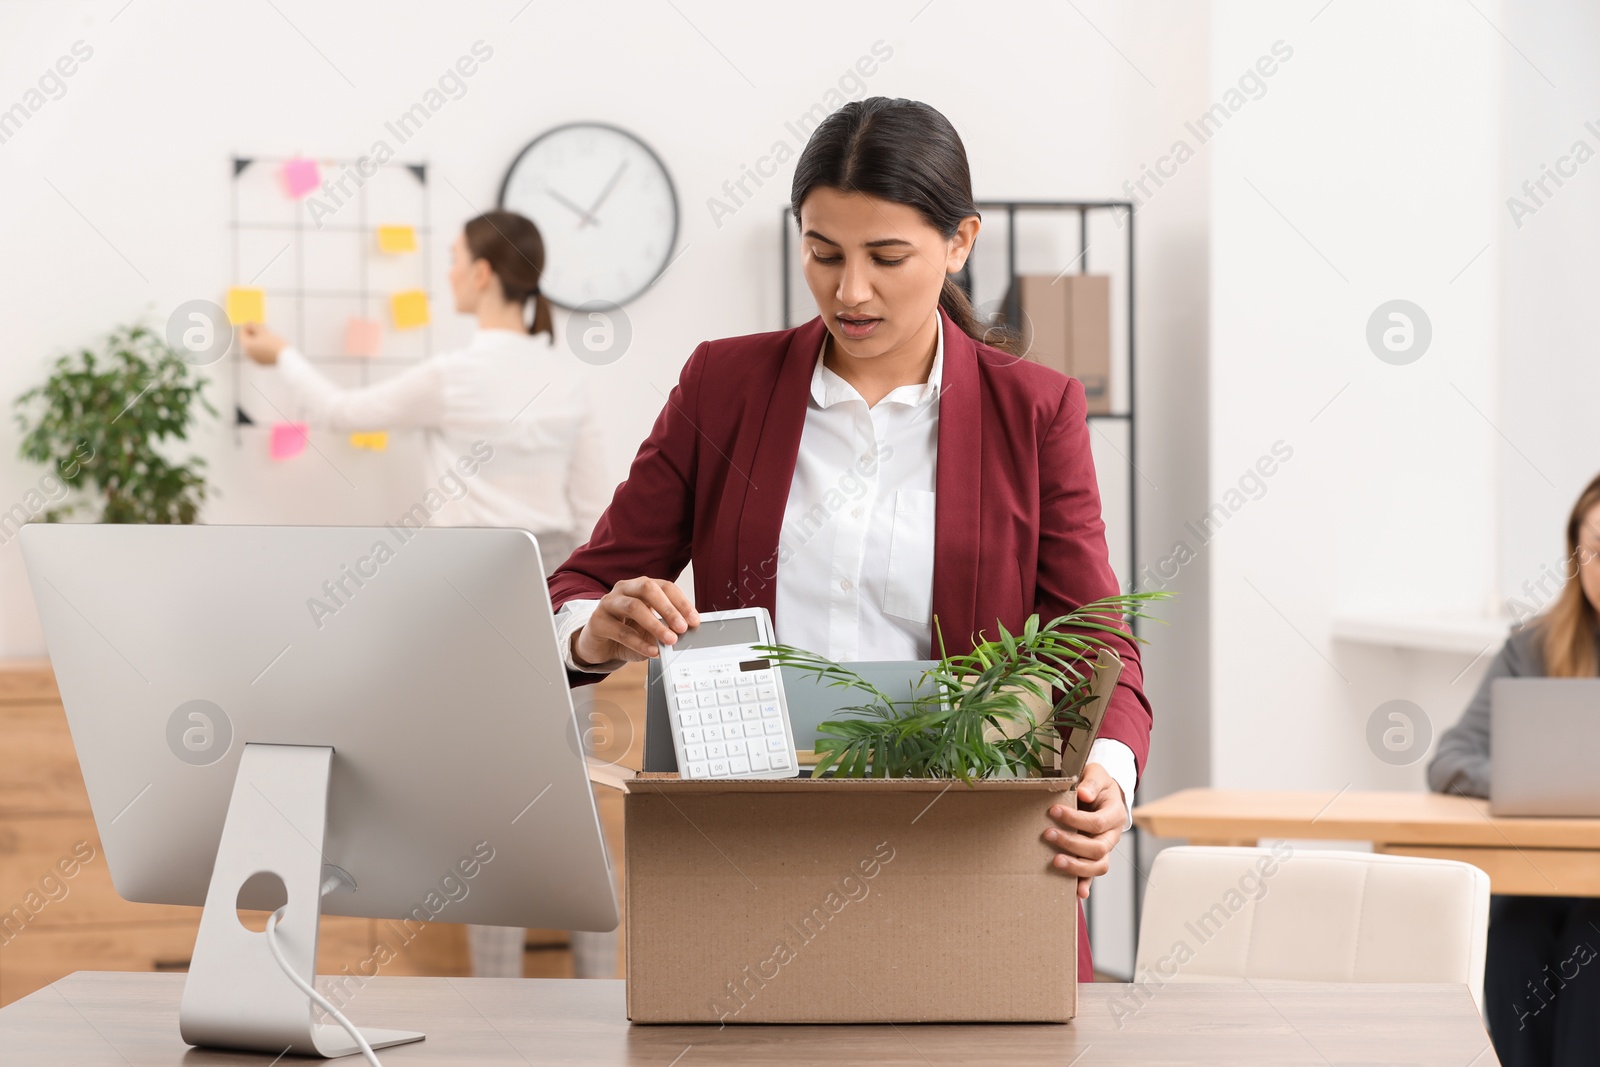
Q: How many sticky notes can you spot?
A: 7